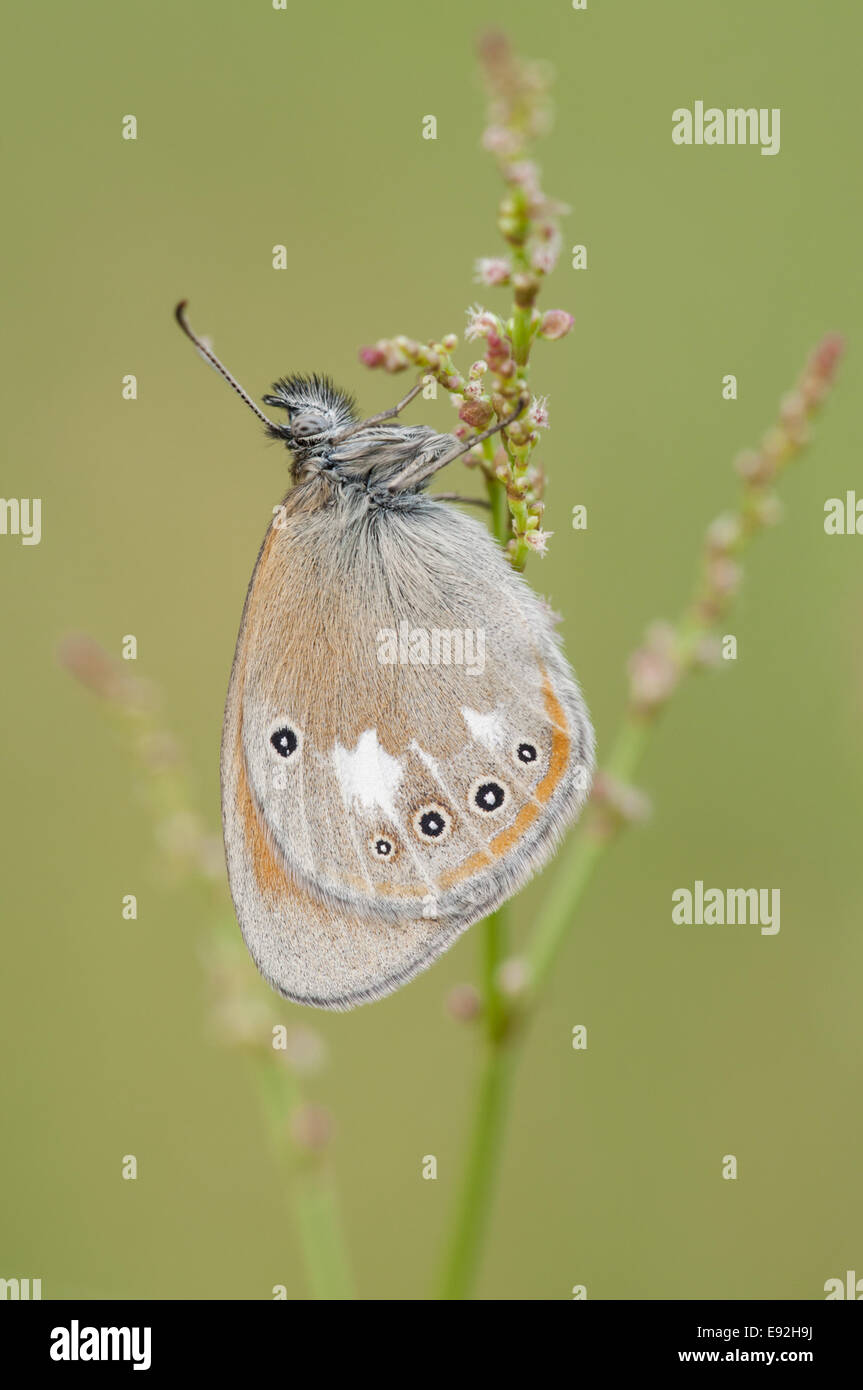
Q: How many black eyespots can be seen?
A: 5